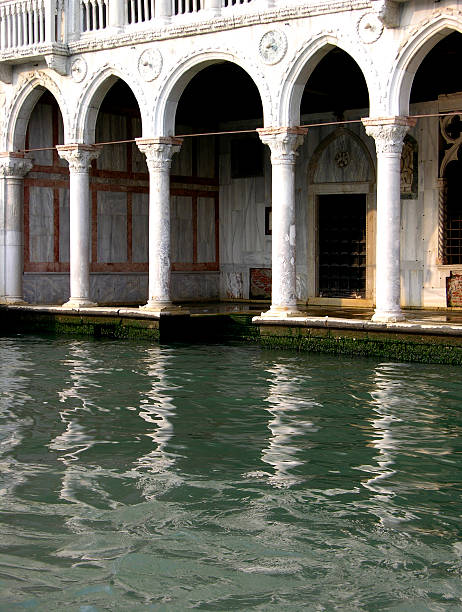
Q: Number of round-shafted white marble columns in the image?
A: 5